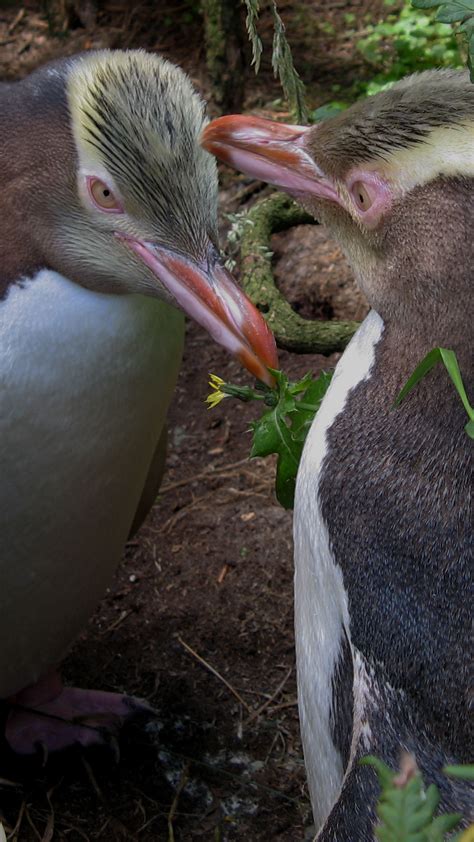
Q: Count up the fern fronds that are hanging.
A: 2